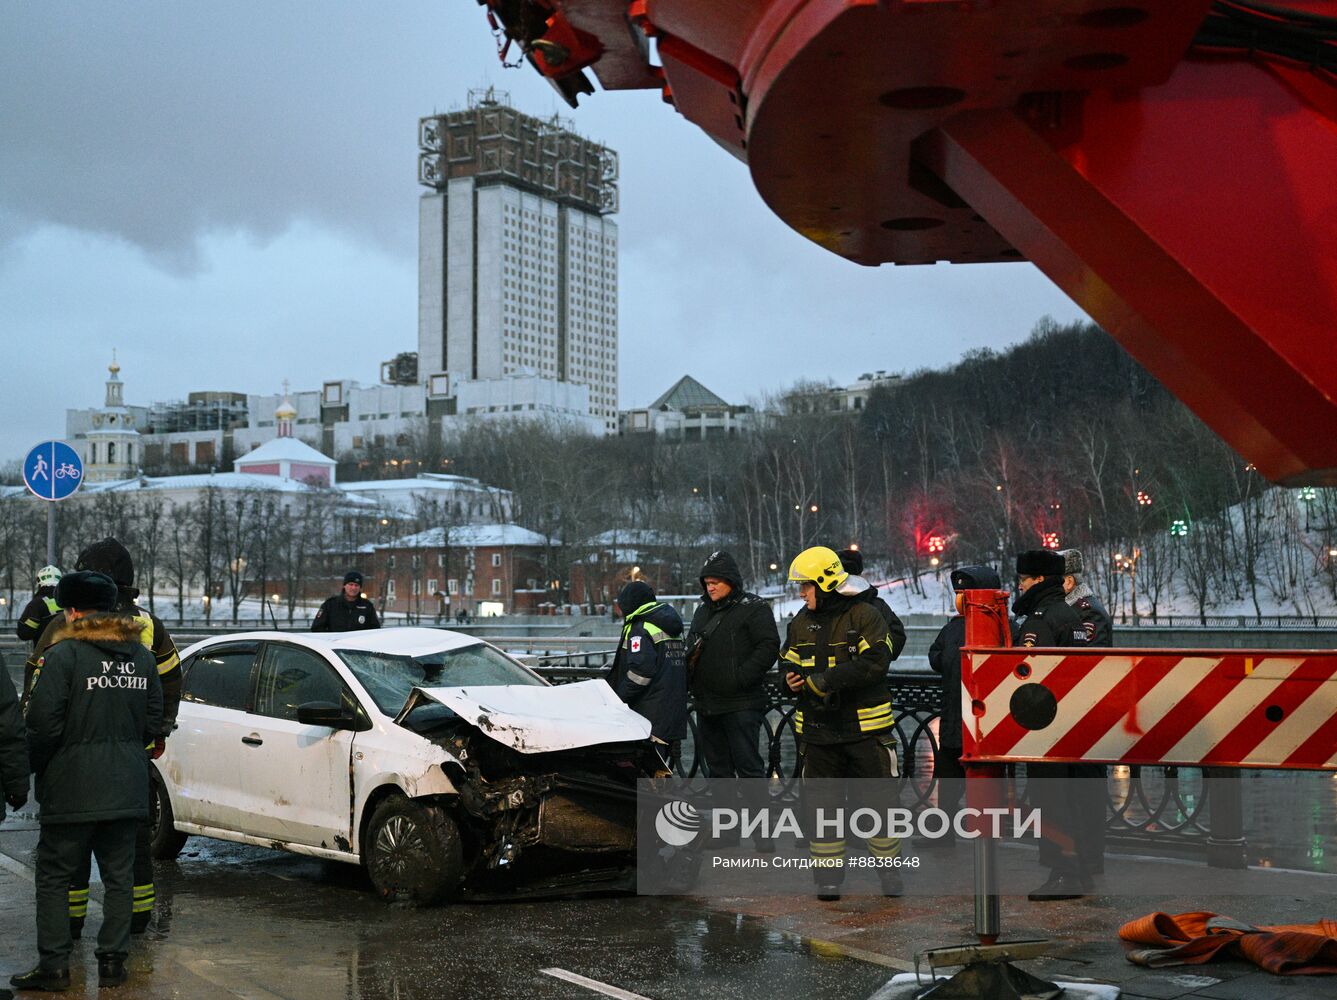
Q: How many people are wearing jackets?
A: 12